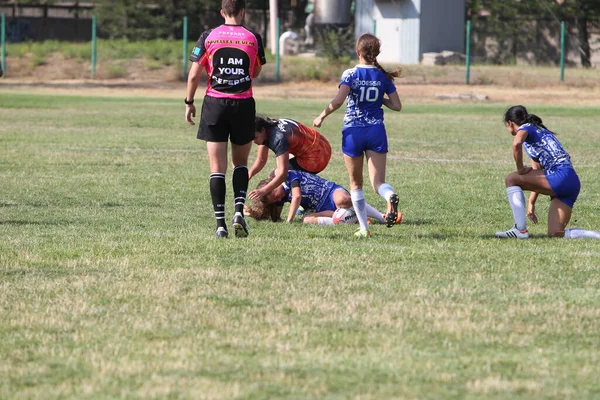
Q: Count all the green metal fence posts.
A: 7